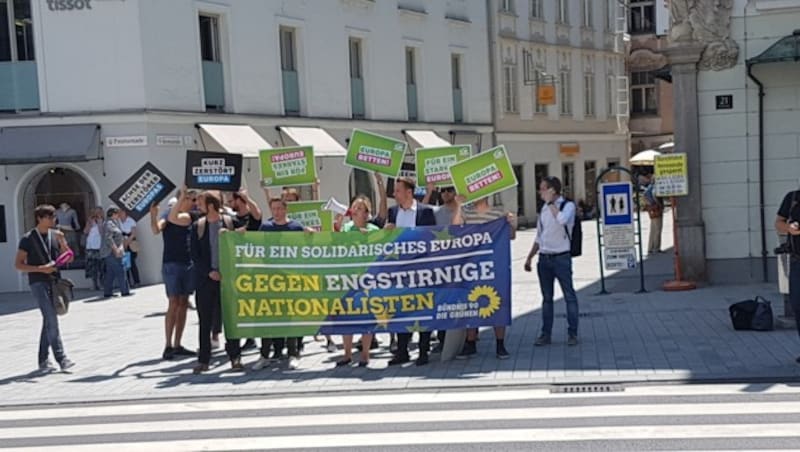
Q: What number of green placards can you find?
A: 5